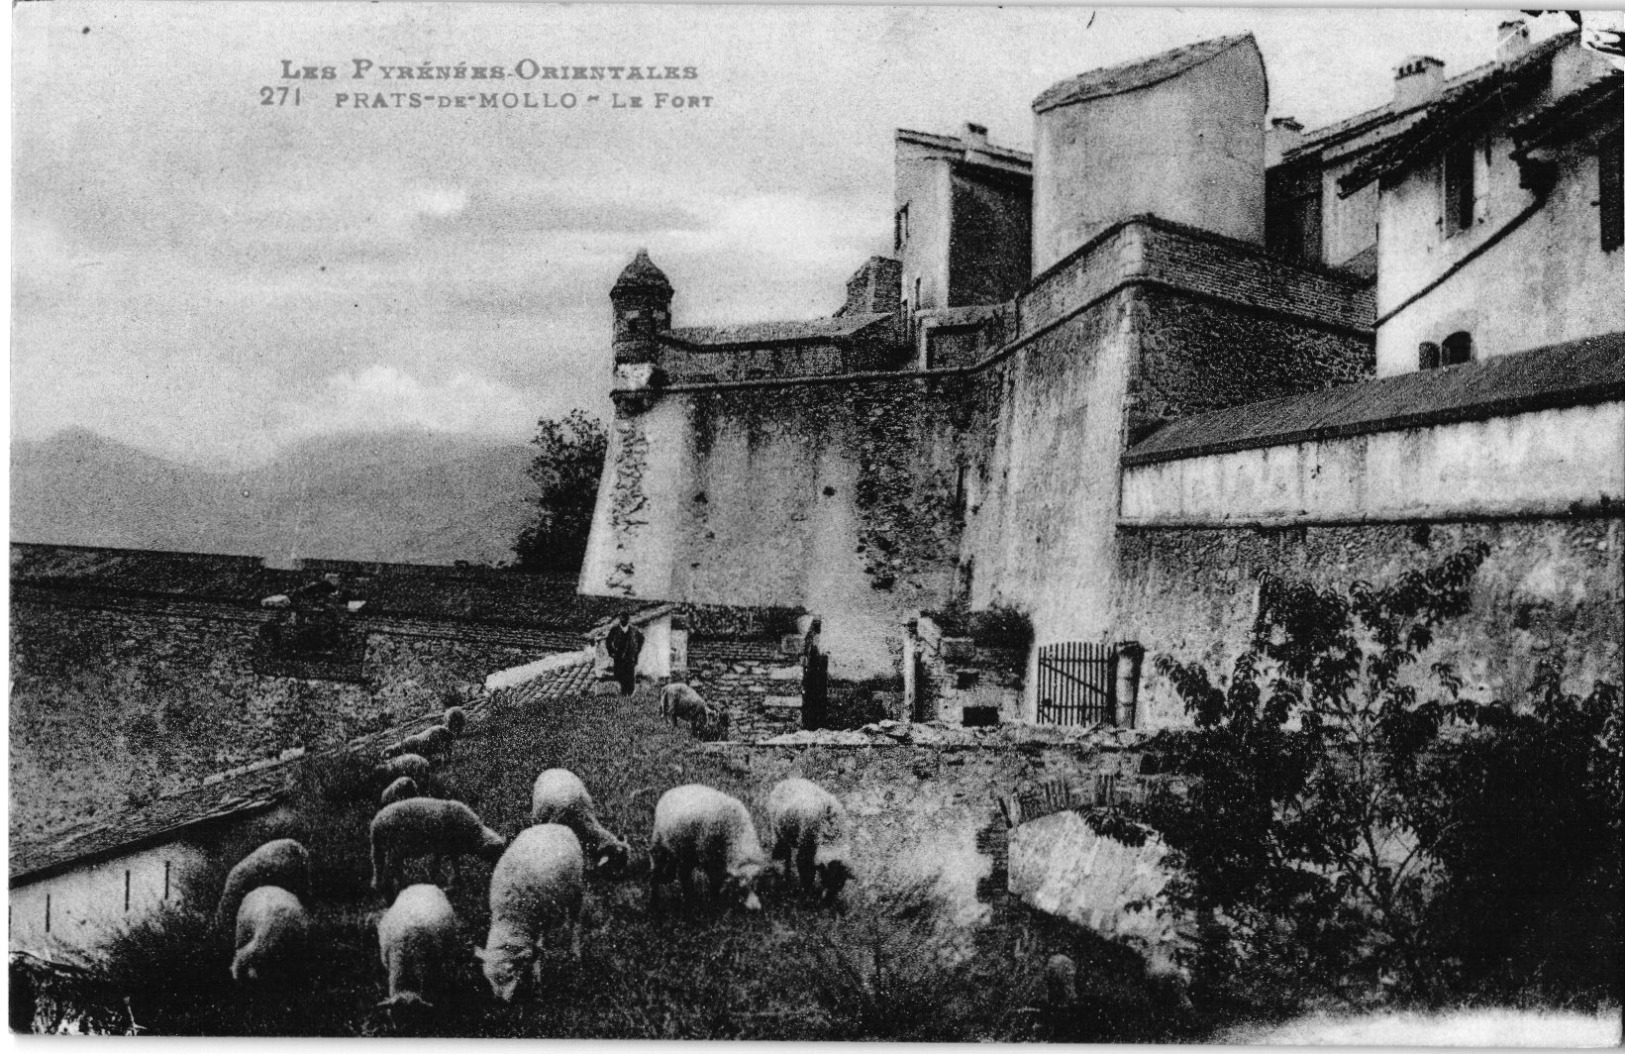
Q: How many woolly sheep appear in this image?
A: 13